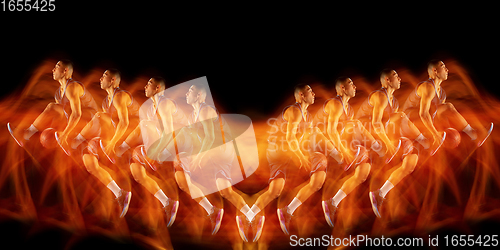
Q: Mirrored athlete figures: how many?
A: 8